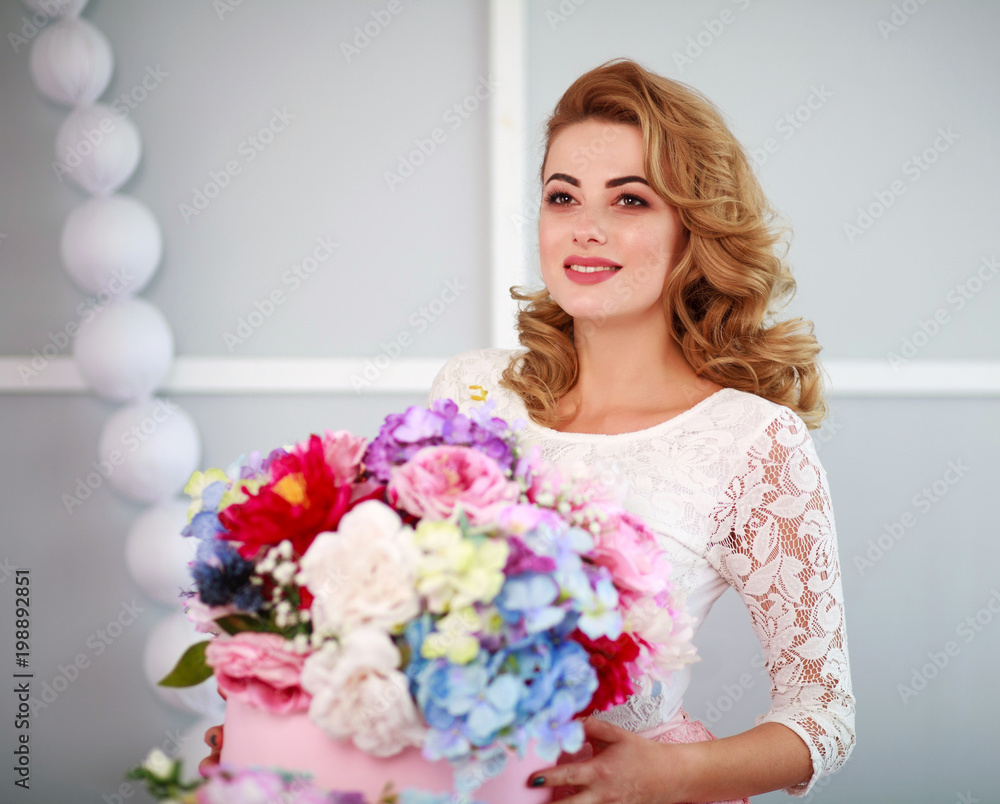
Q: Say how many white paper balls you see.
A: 9